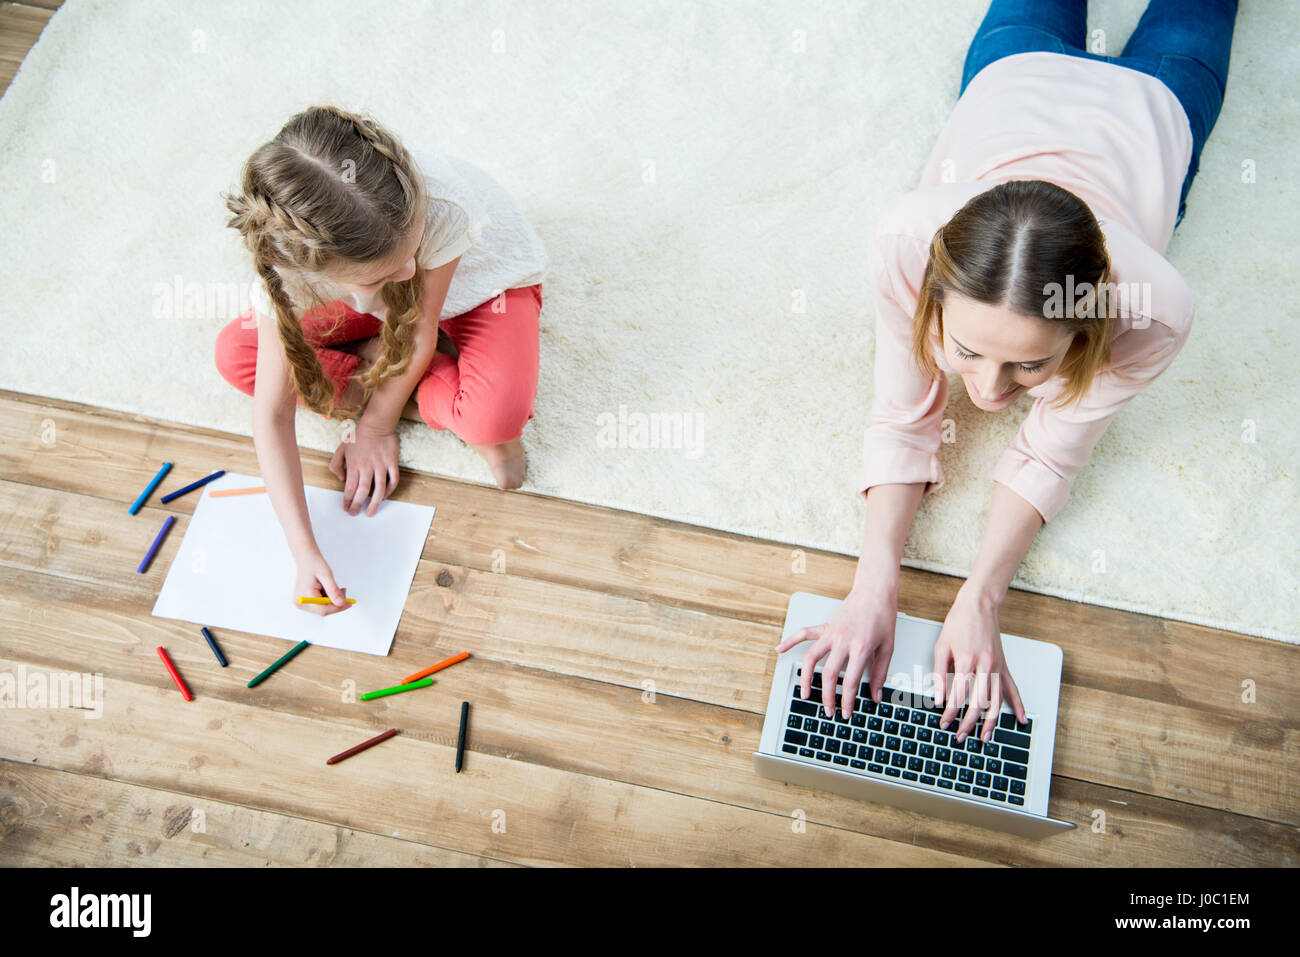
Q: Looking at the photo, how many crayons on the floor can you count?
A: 10